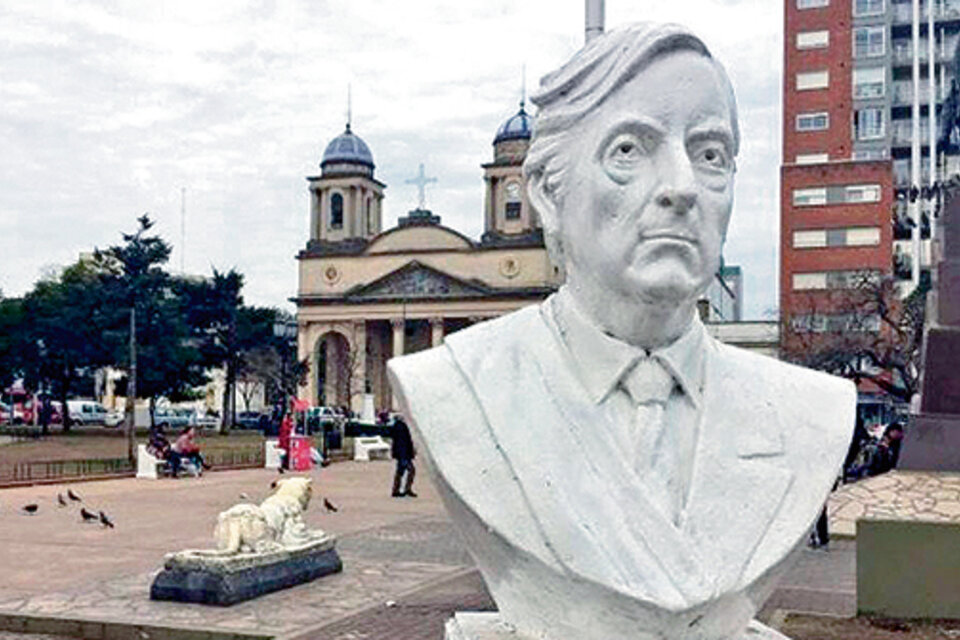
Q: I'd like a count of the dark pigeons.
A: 6